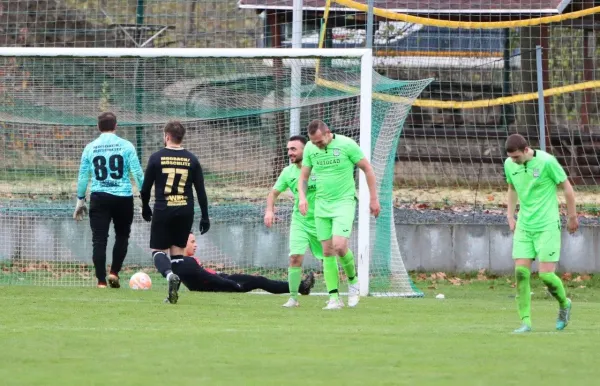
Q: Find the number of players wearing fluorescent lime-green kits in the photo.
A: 3